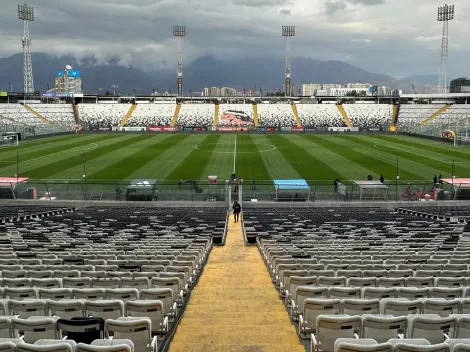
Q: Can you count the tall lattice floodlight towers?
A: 4